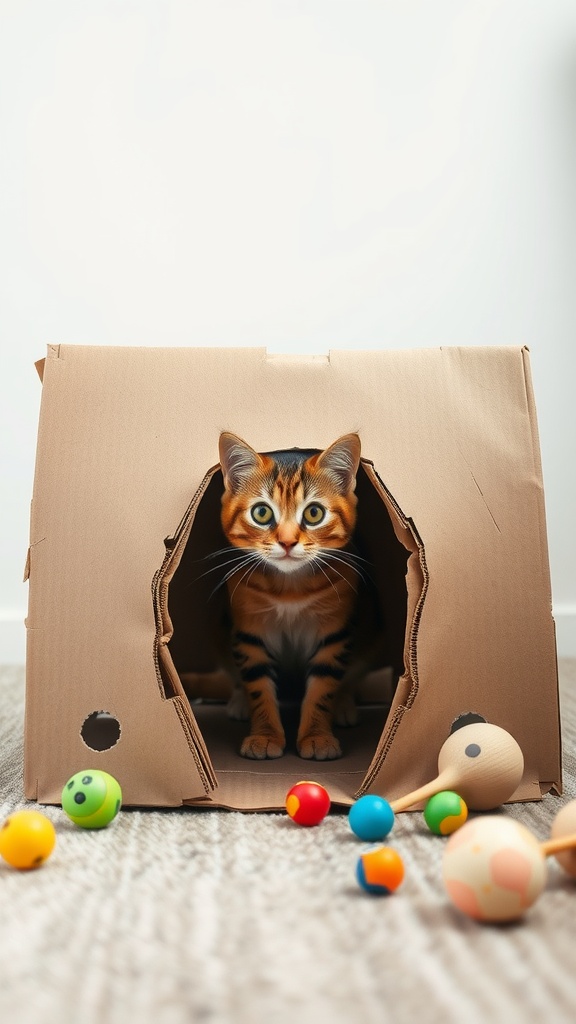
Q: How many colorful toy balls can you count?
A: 6